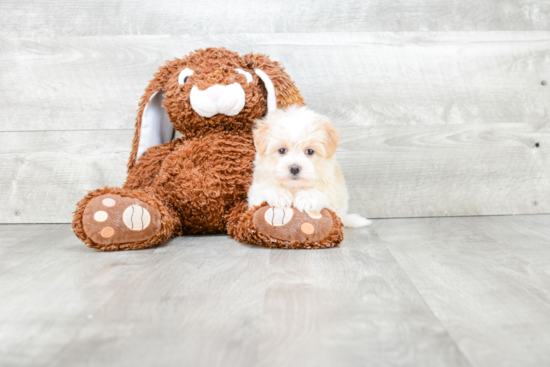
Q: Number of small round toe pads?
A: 5